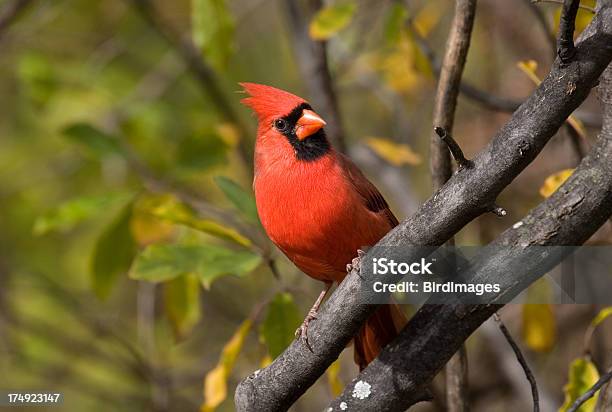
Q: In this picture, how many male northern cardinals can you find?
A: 1